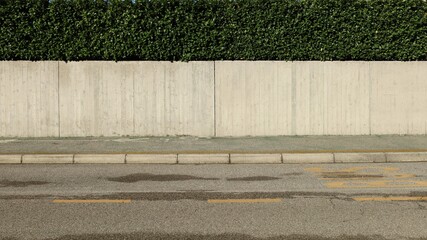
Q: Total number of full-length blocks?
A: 7